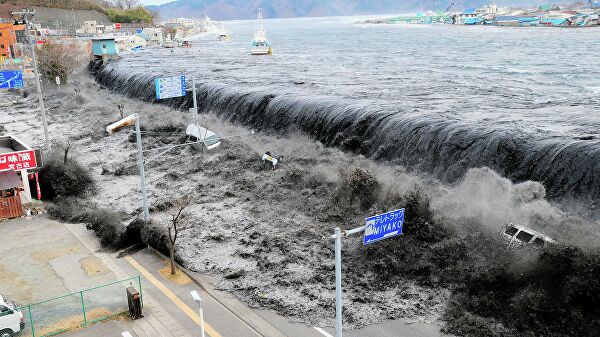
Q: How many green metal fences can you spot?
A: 1